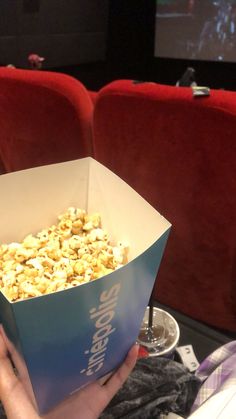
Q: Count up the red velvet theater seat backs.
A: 2